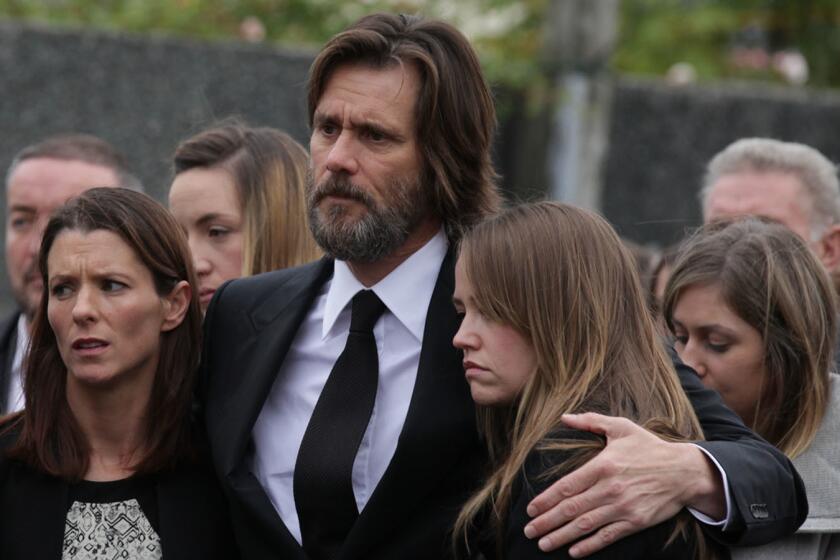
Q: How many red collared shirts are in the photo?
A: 0